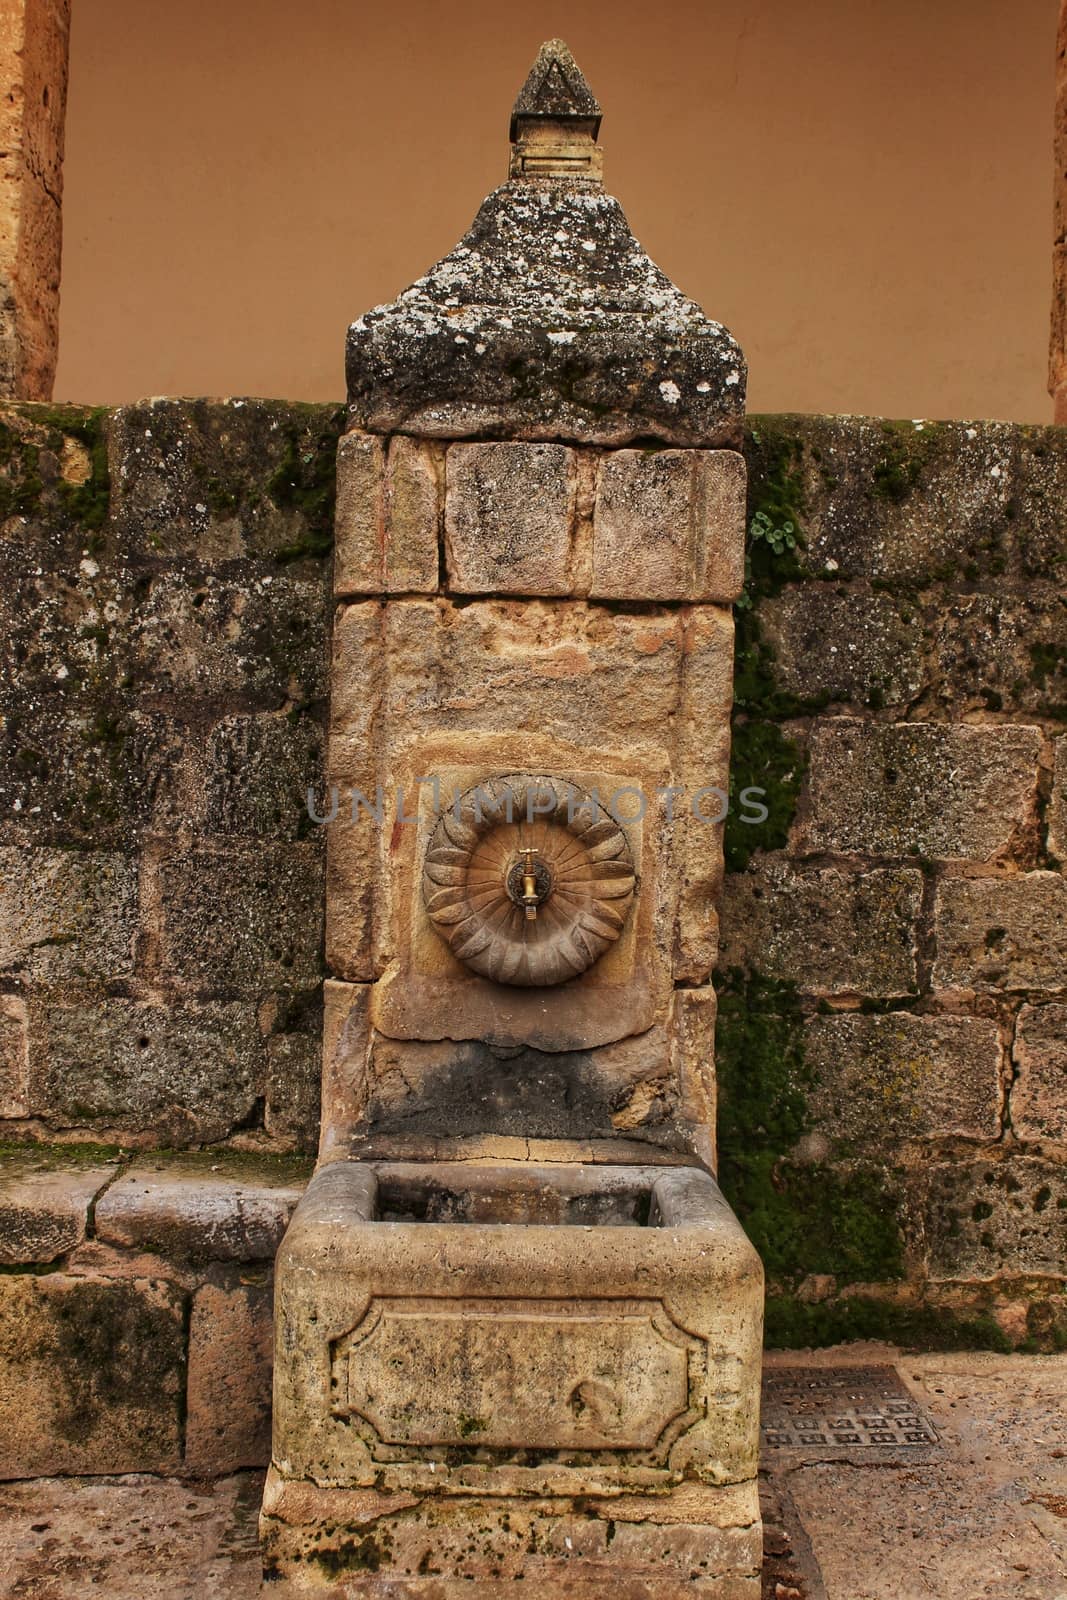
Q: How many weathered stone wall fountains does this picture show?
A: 1